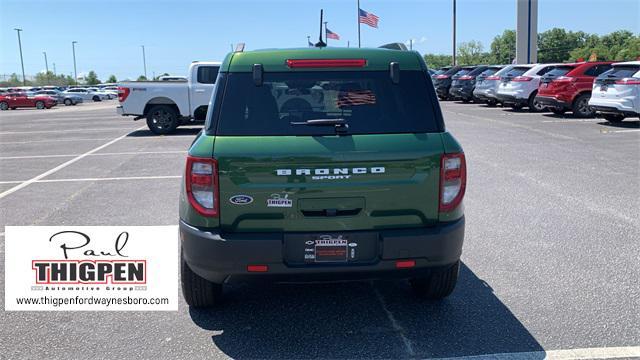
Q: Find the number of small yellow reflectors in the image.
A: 0